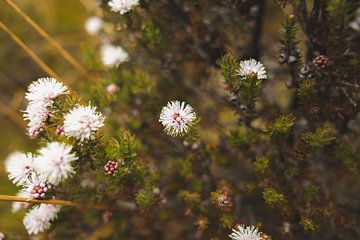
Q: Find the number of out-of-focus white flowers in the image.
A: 2